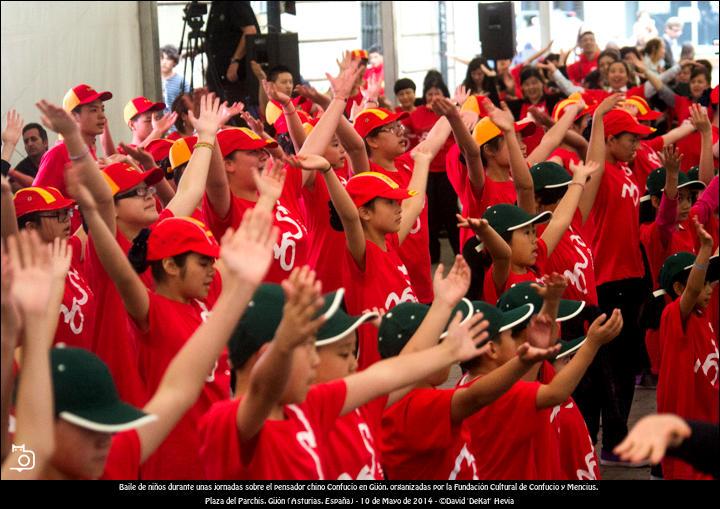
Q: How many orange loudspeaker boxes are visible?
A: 0